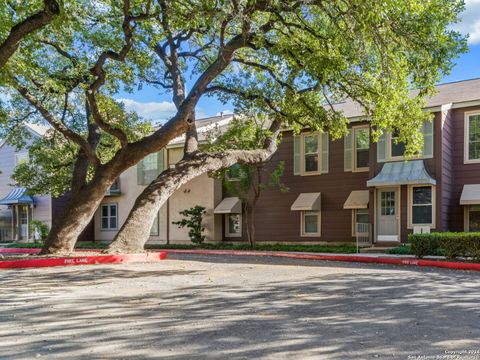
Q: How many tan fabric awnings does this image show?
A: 4